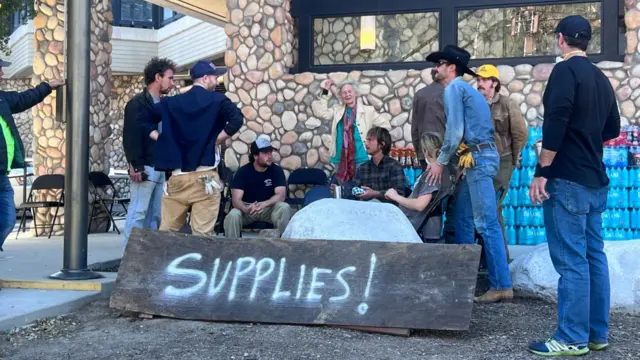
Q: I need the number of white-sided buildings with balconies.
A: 1